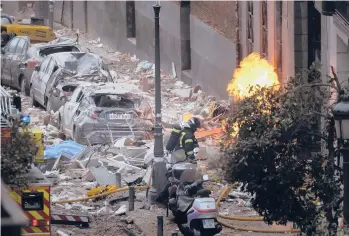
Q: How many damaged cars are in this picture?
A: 3